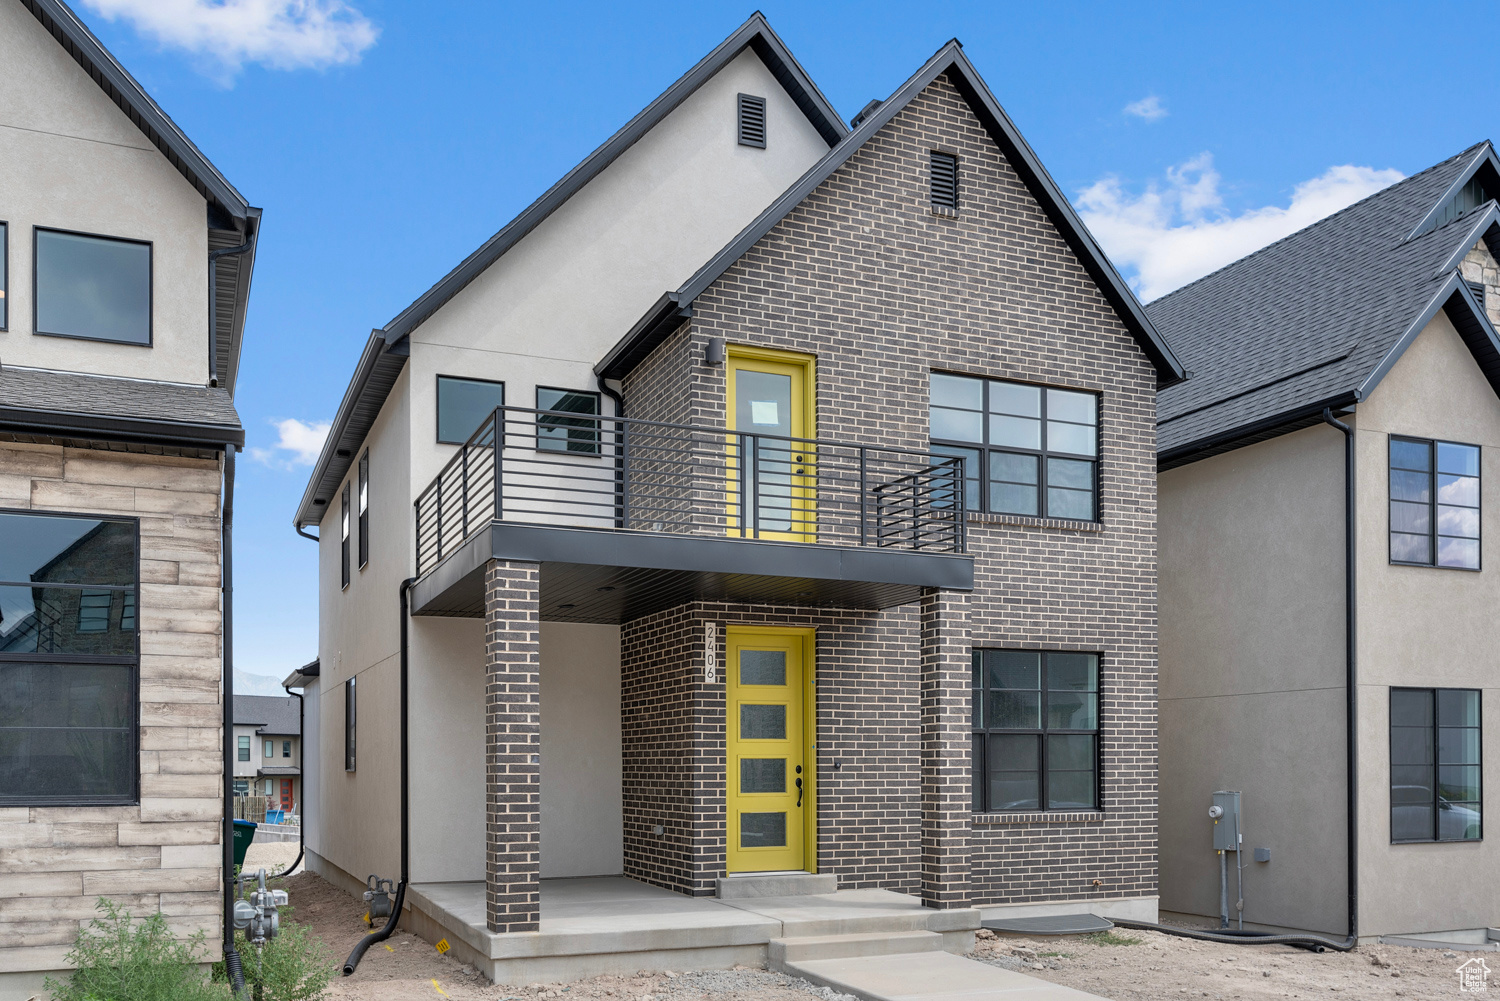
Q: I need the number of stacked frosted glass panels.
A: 4